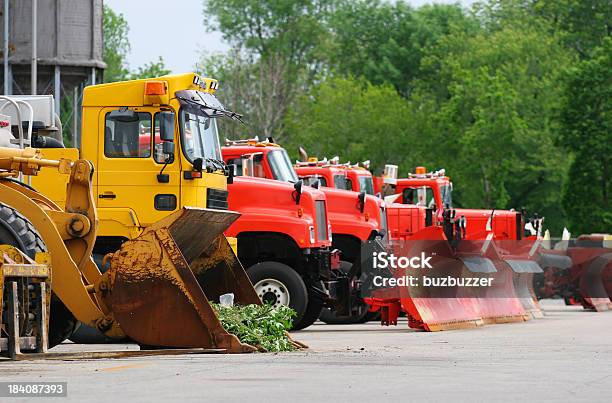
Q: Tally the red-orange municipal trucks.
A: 4